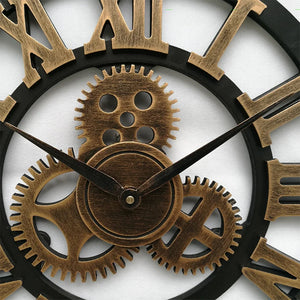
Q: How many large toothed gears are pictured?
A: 3